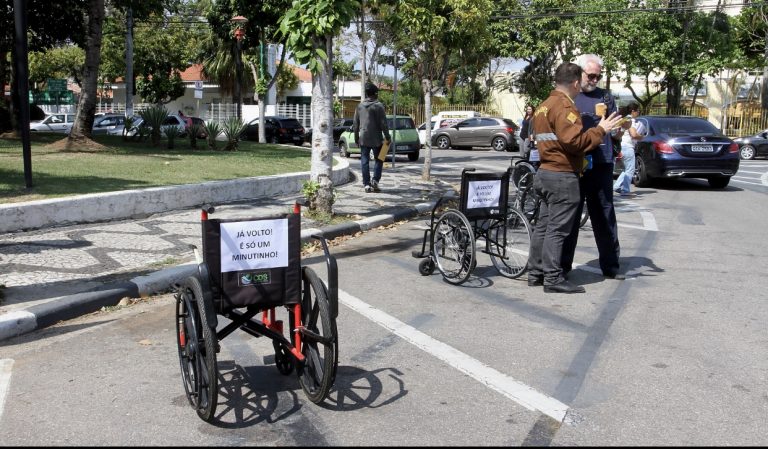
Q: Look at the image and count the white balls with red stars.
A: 0